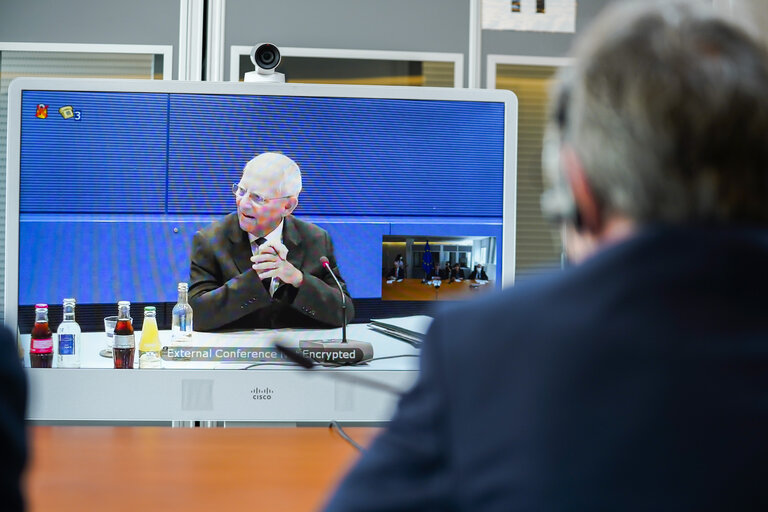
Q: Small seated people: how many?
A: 4